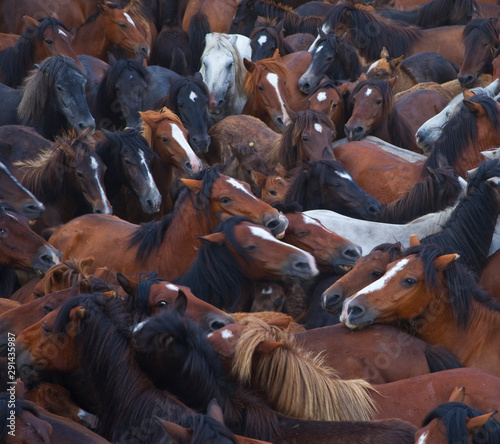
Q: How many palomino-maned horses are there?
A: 1